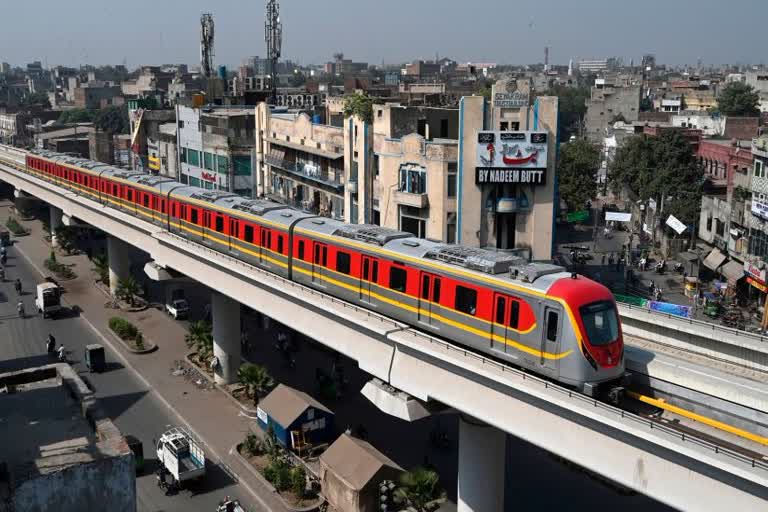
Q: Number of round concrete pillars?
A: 4